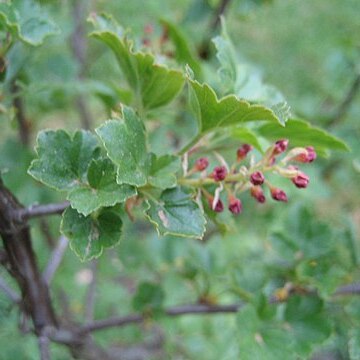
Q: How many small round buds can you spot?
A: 11